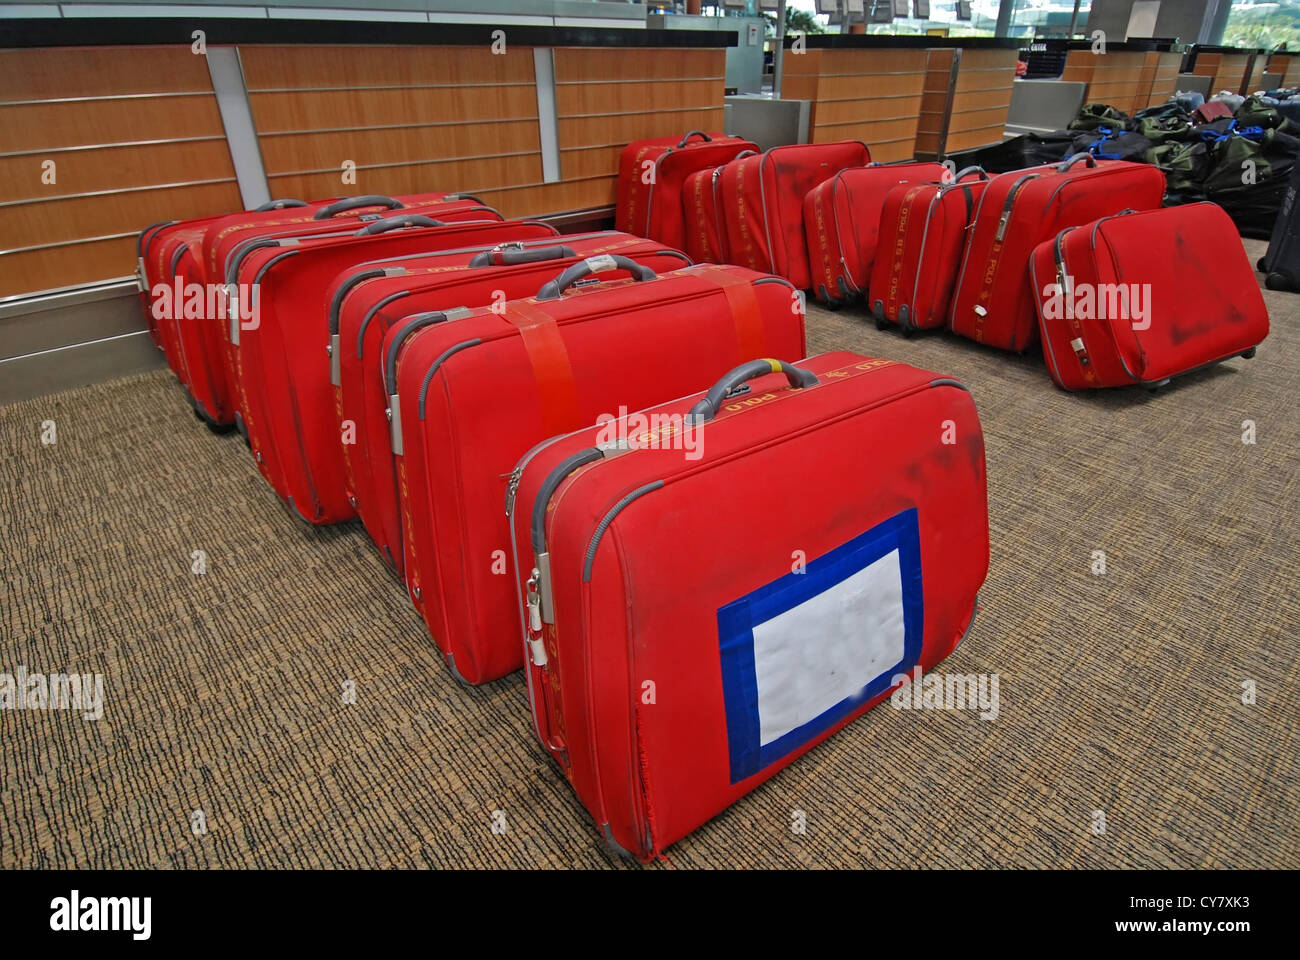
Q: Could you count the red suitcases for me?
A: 14